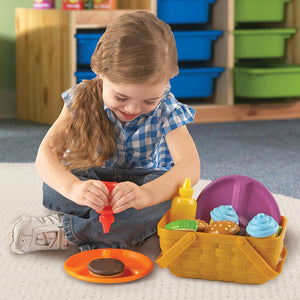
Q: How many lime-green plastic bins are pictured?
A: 3